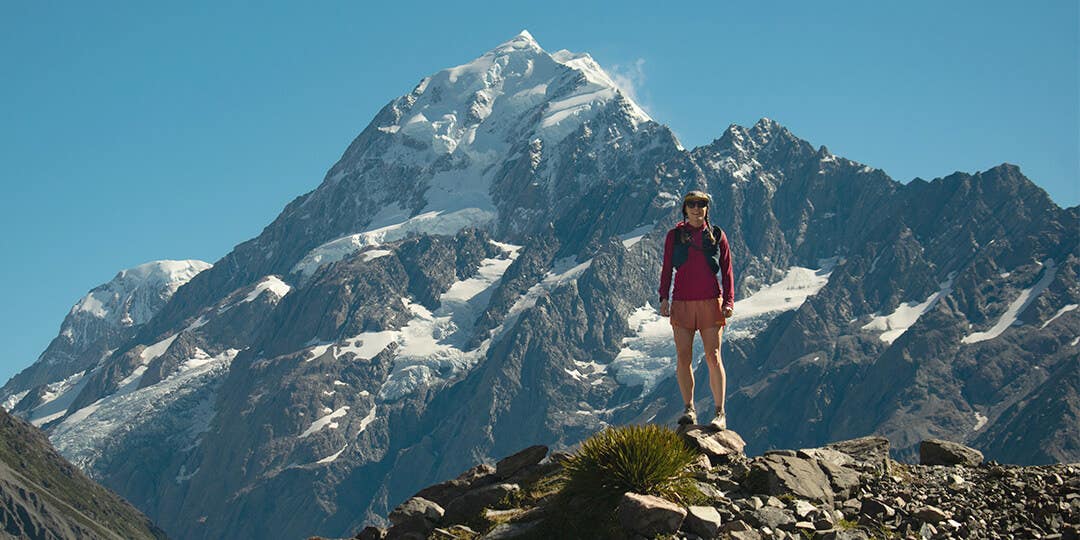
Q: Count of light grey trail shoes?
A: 2